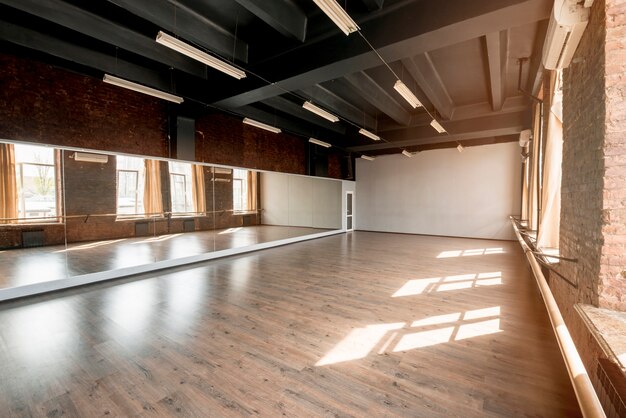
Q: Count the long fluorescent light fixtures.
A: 12